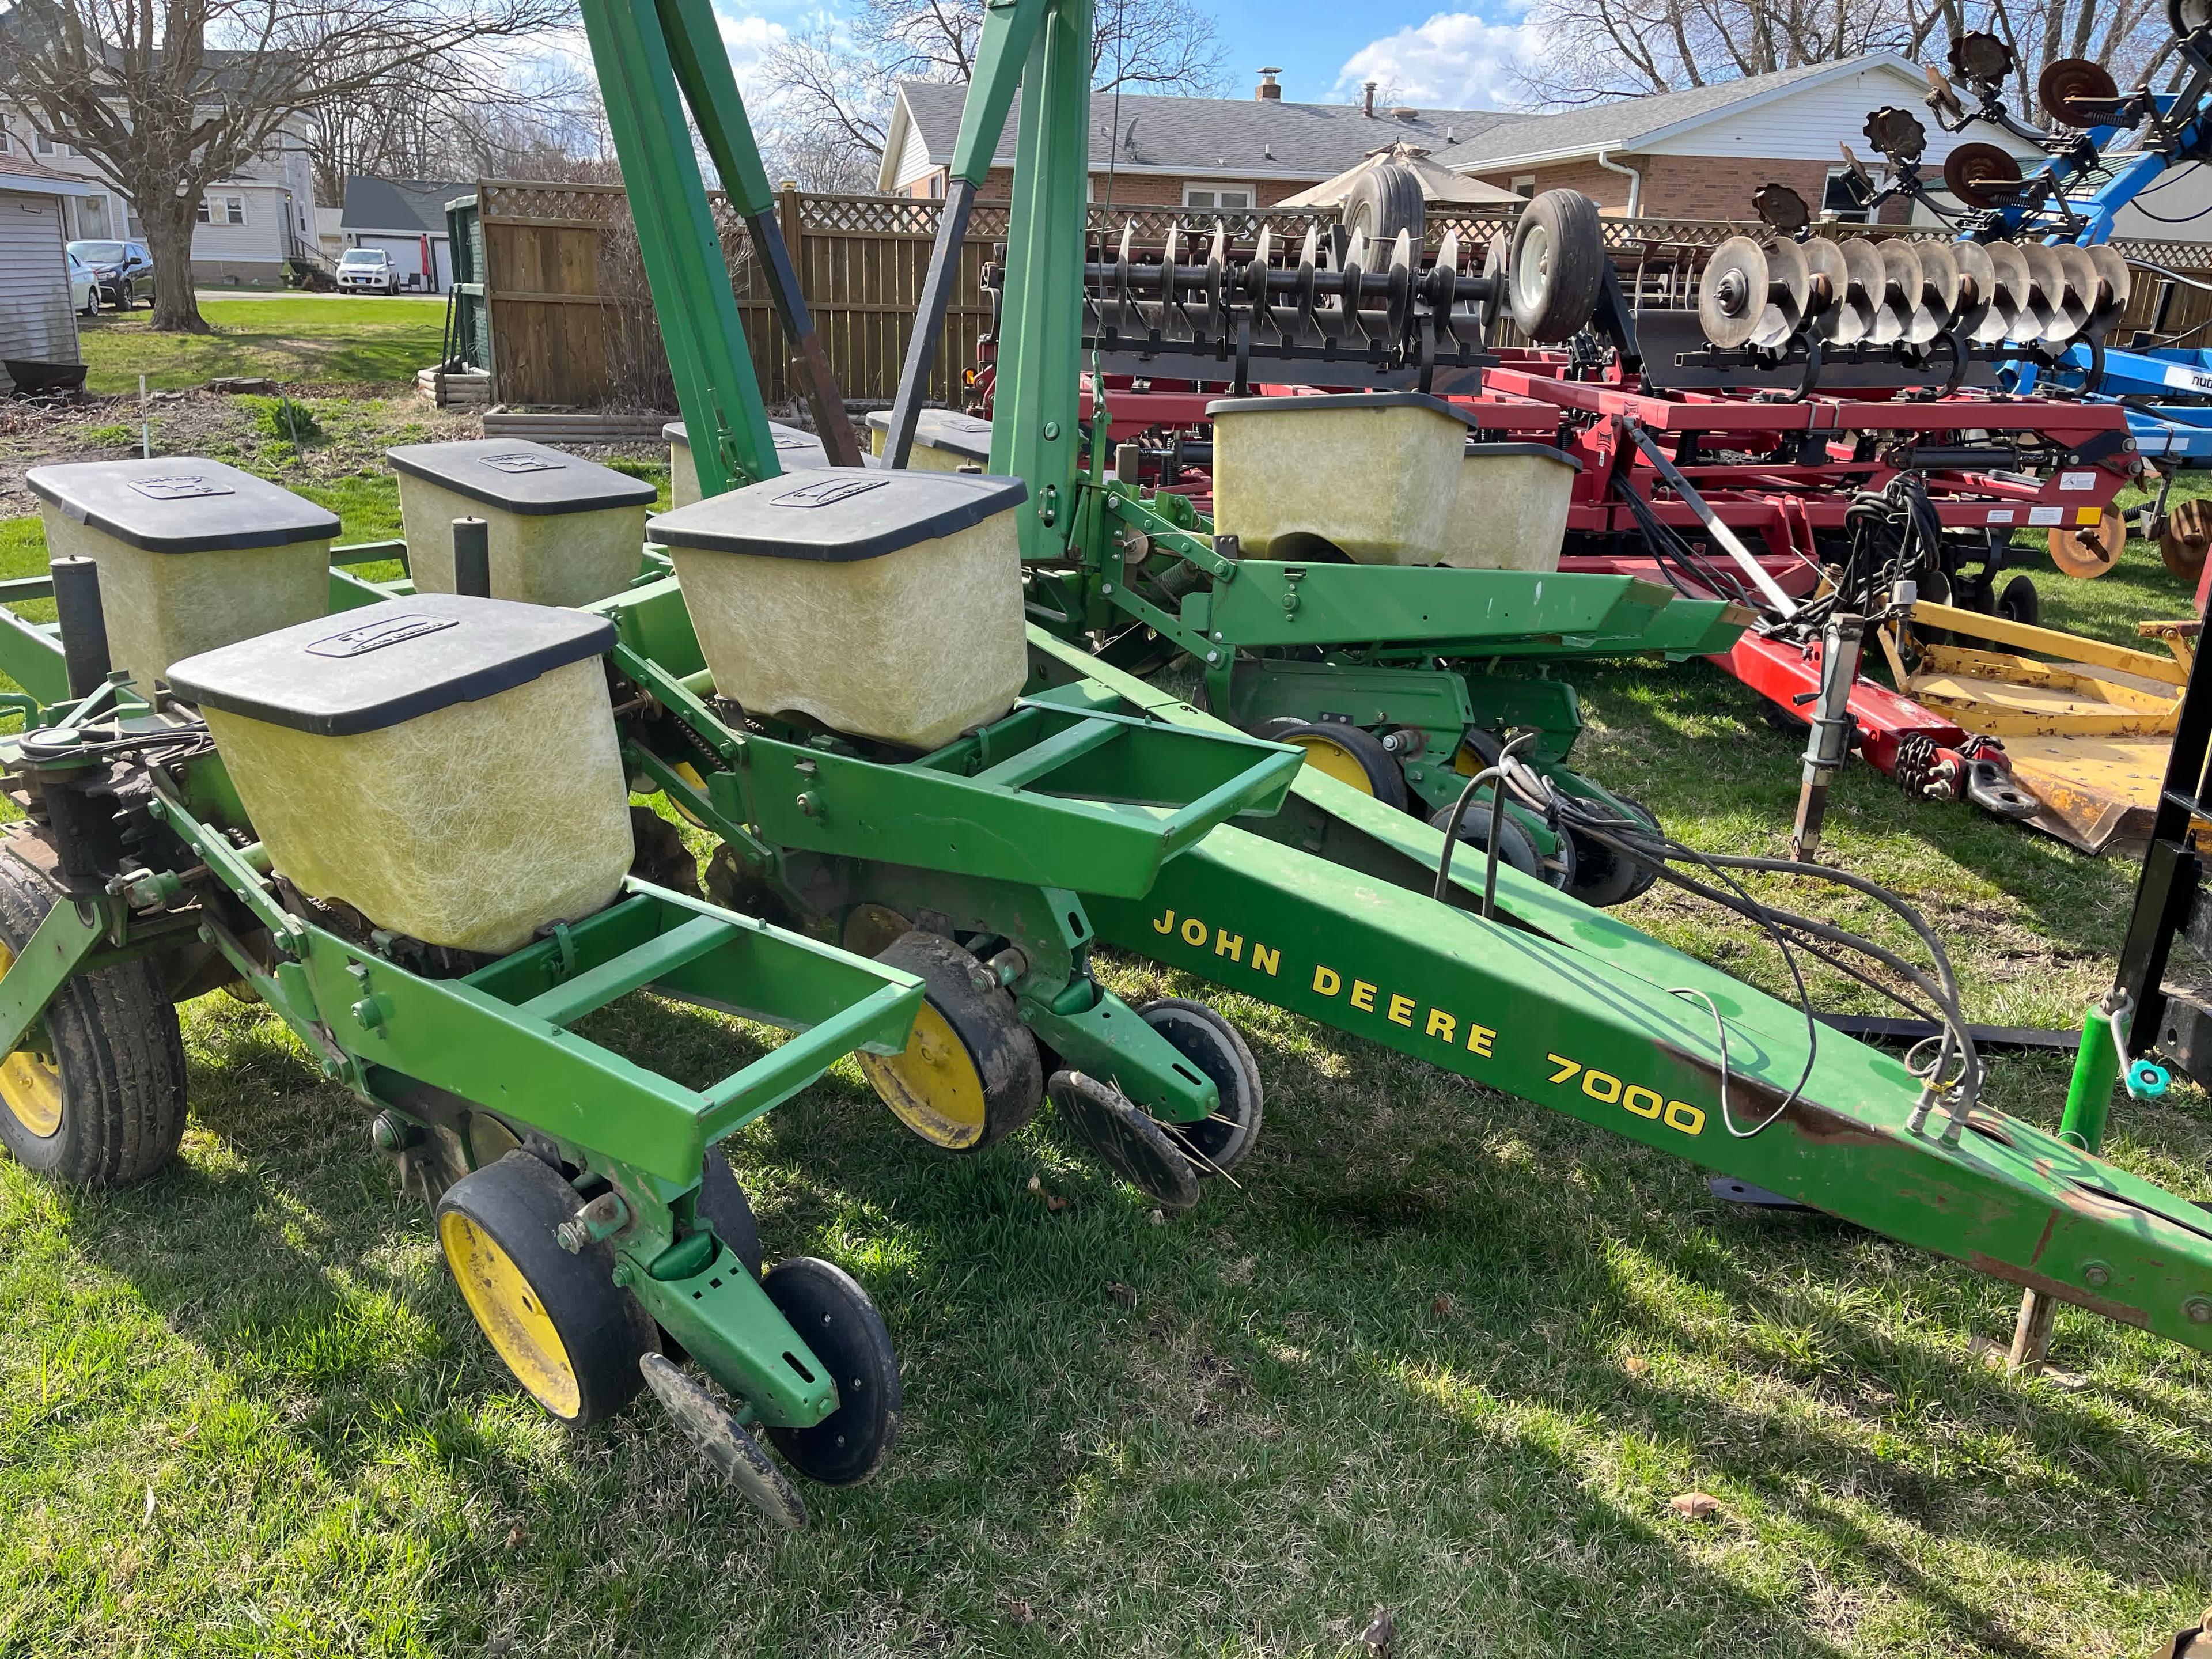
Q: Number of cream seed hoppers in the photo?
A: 8